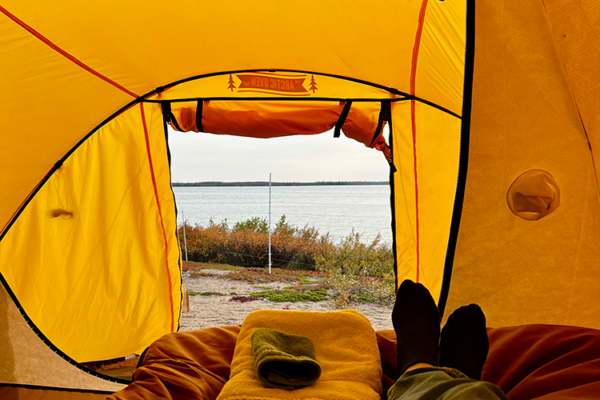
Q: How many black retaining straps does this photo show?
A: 2